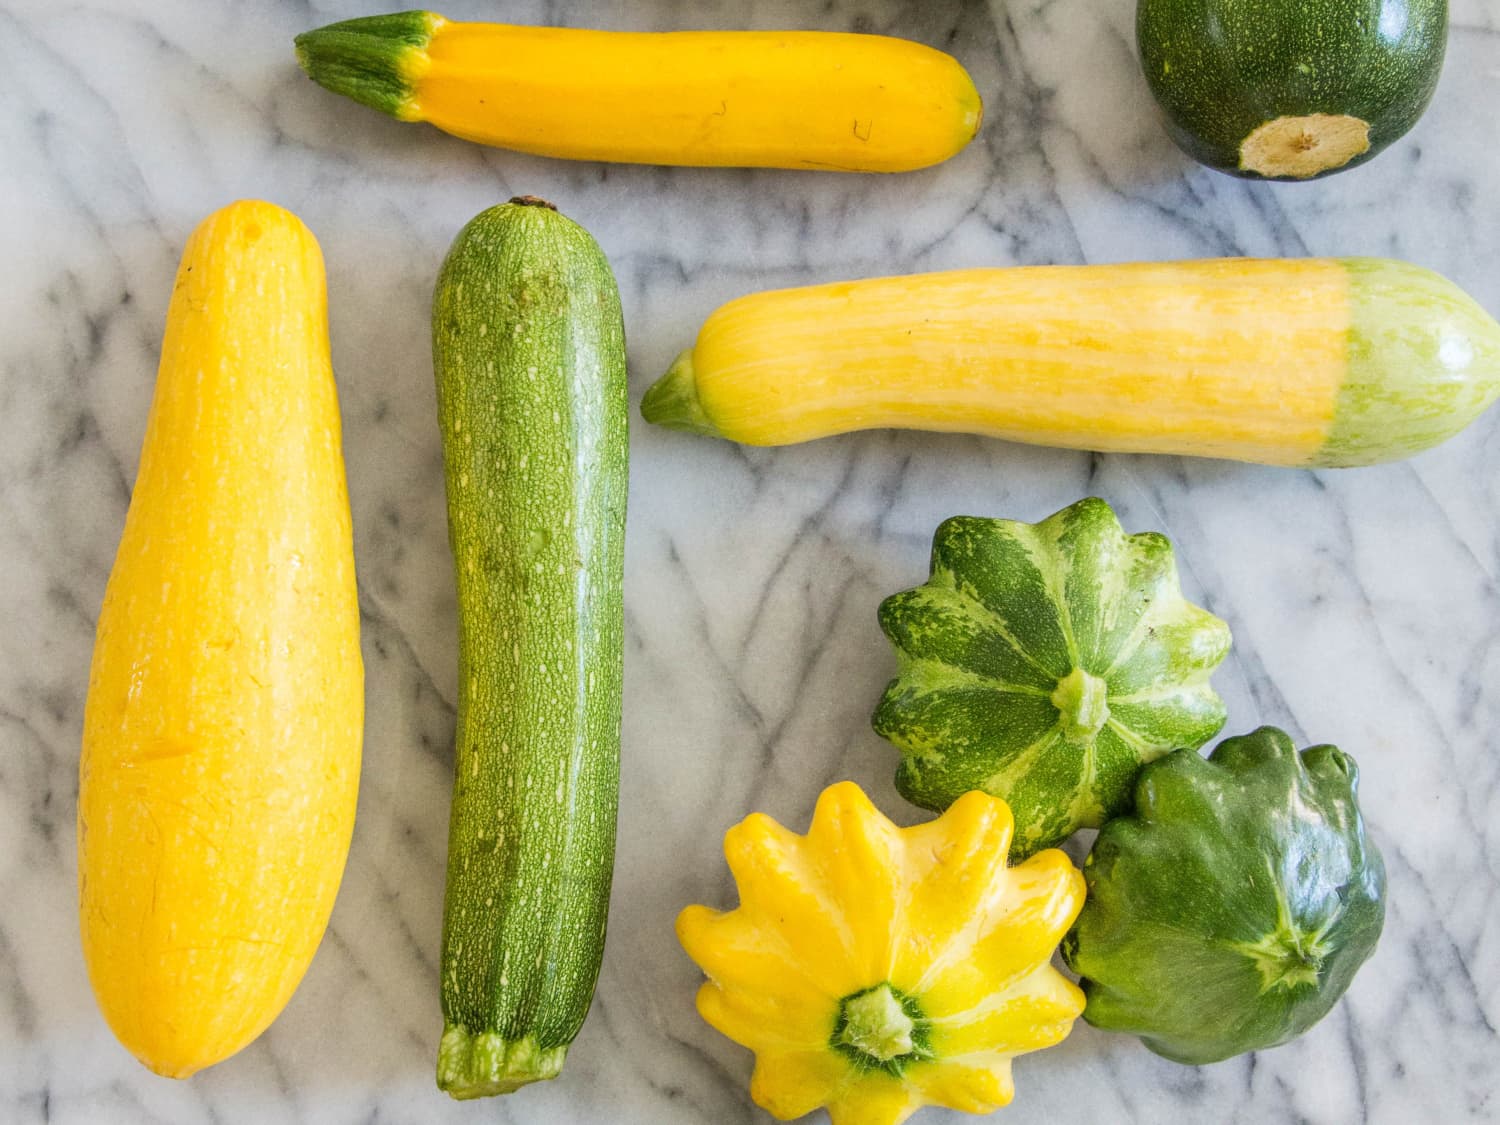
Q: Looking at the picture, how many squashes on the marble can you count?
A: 8